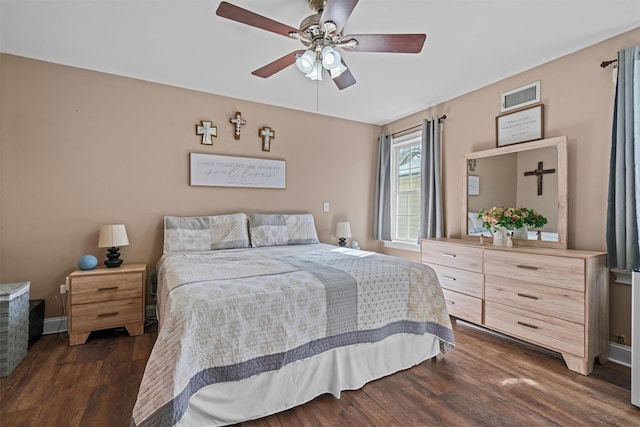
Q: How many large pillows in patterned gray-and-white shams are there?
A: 2